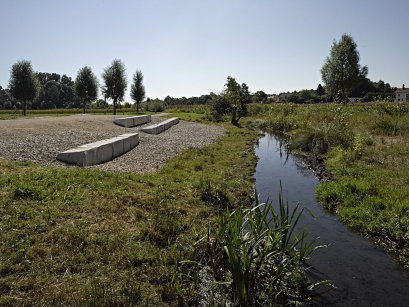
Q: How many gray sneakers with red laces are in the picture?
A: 0